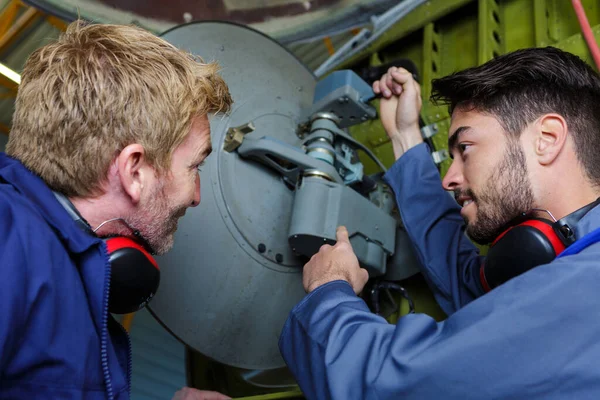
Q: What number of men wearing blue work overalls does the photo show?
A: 2